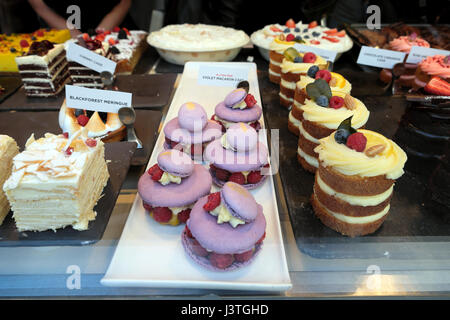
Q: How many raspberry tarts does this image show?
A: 5